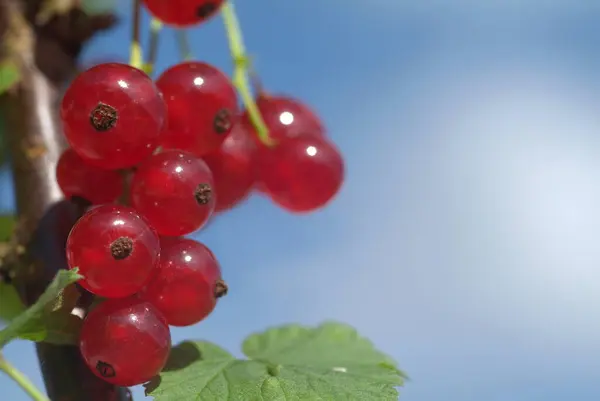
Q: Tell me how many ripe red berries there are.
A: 11